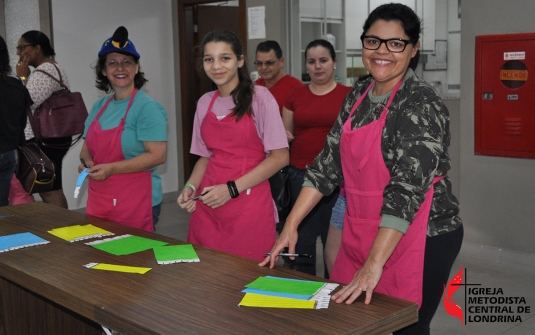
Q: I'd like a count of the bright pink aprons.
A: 3